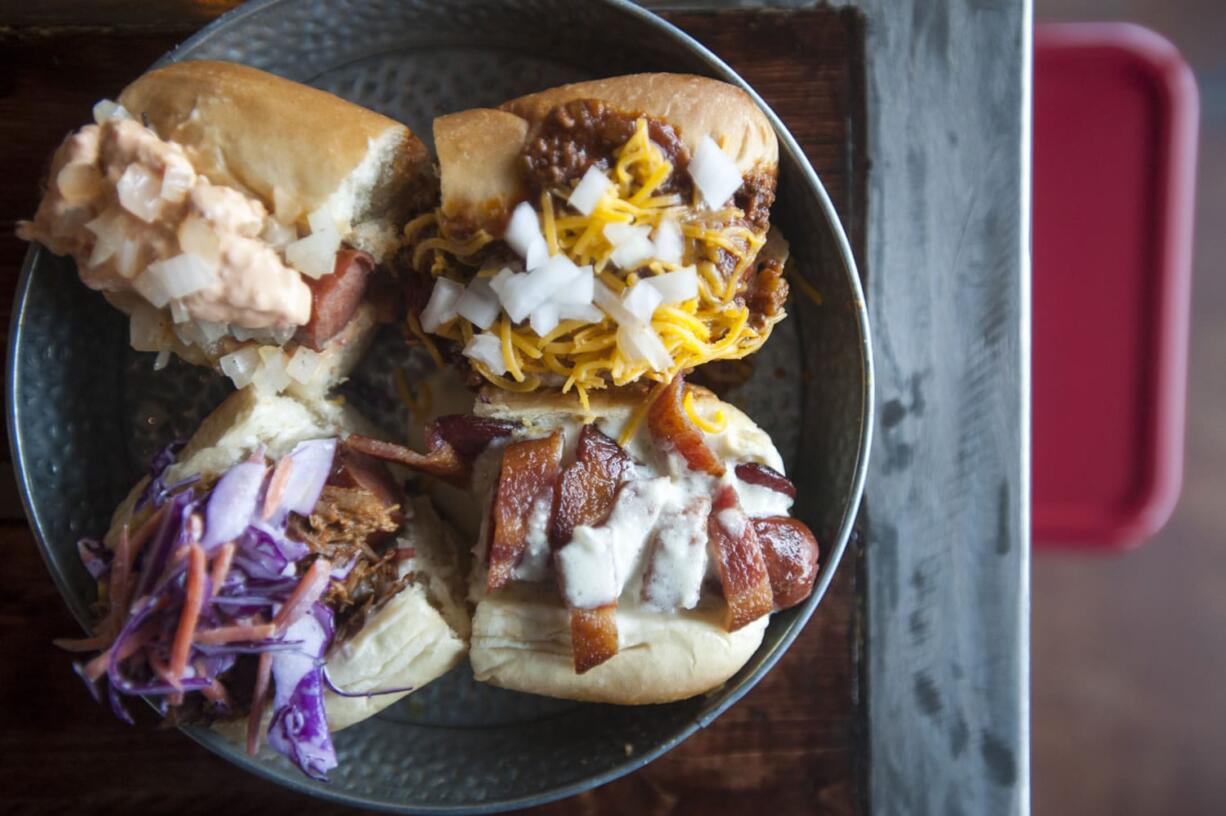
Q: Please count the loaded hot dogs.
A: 4